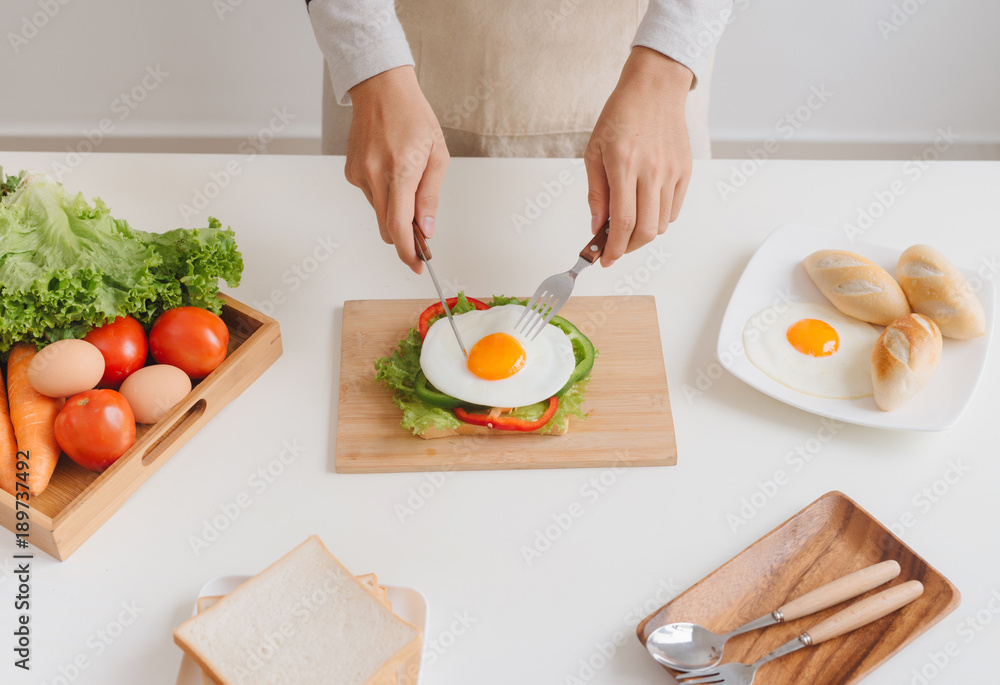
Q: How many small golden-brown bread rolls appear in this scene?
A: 3